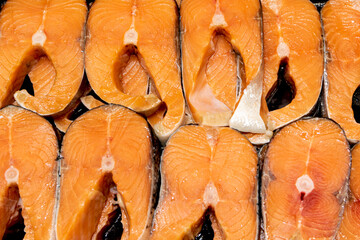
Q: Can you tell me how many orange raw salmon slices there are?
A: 10